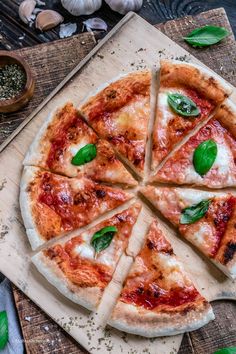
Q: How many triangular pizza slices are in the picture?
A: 8